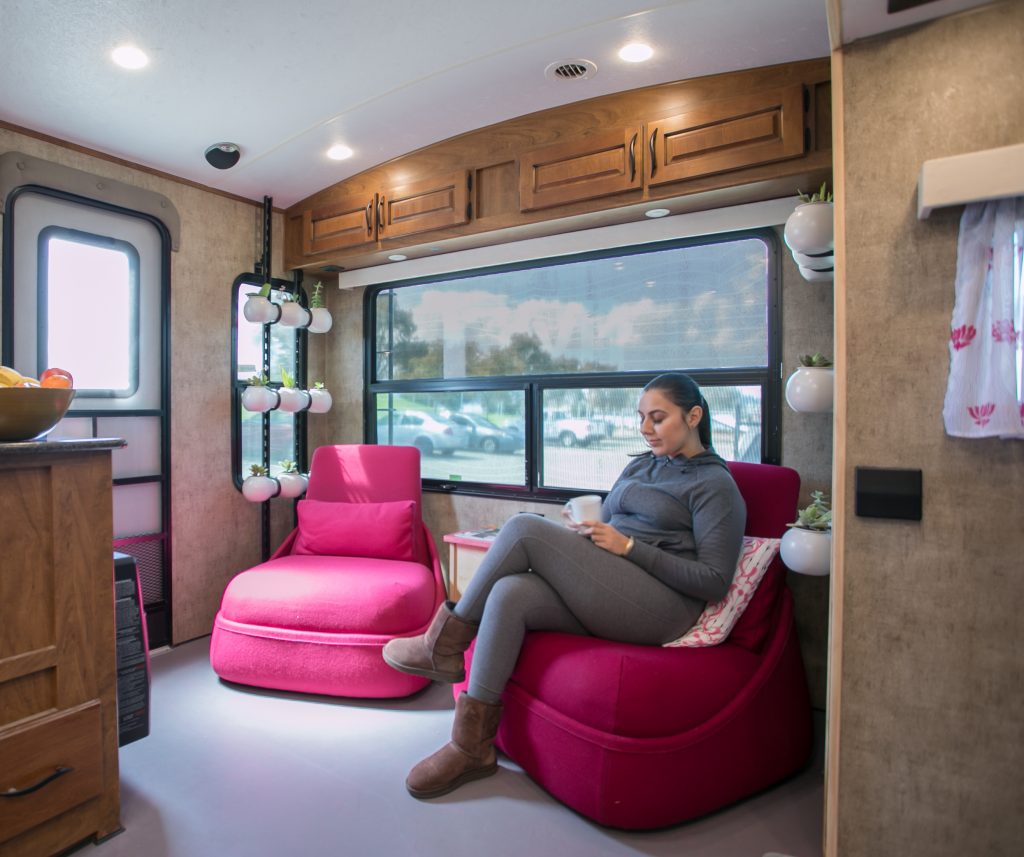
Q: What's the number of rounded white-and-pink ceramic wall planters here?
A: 13